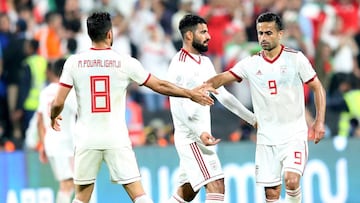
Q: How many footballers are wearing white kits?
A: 4